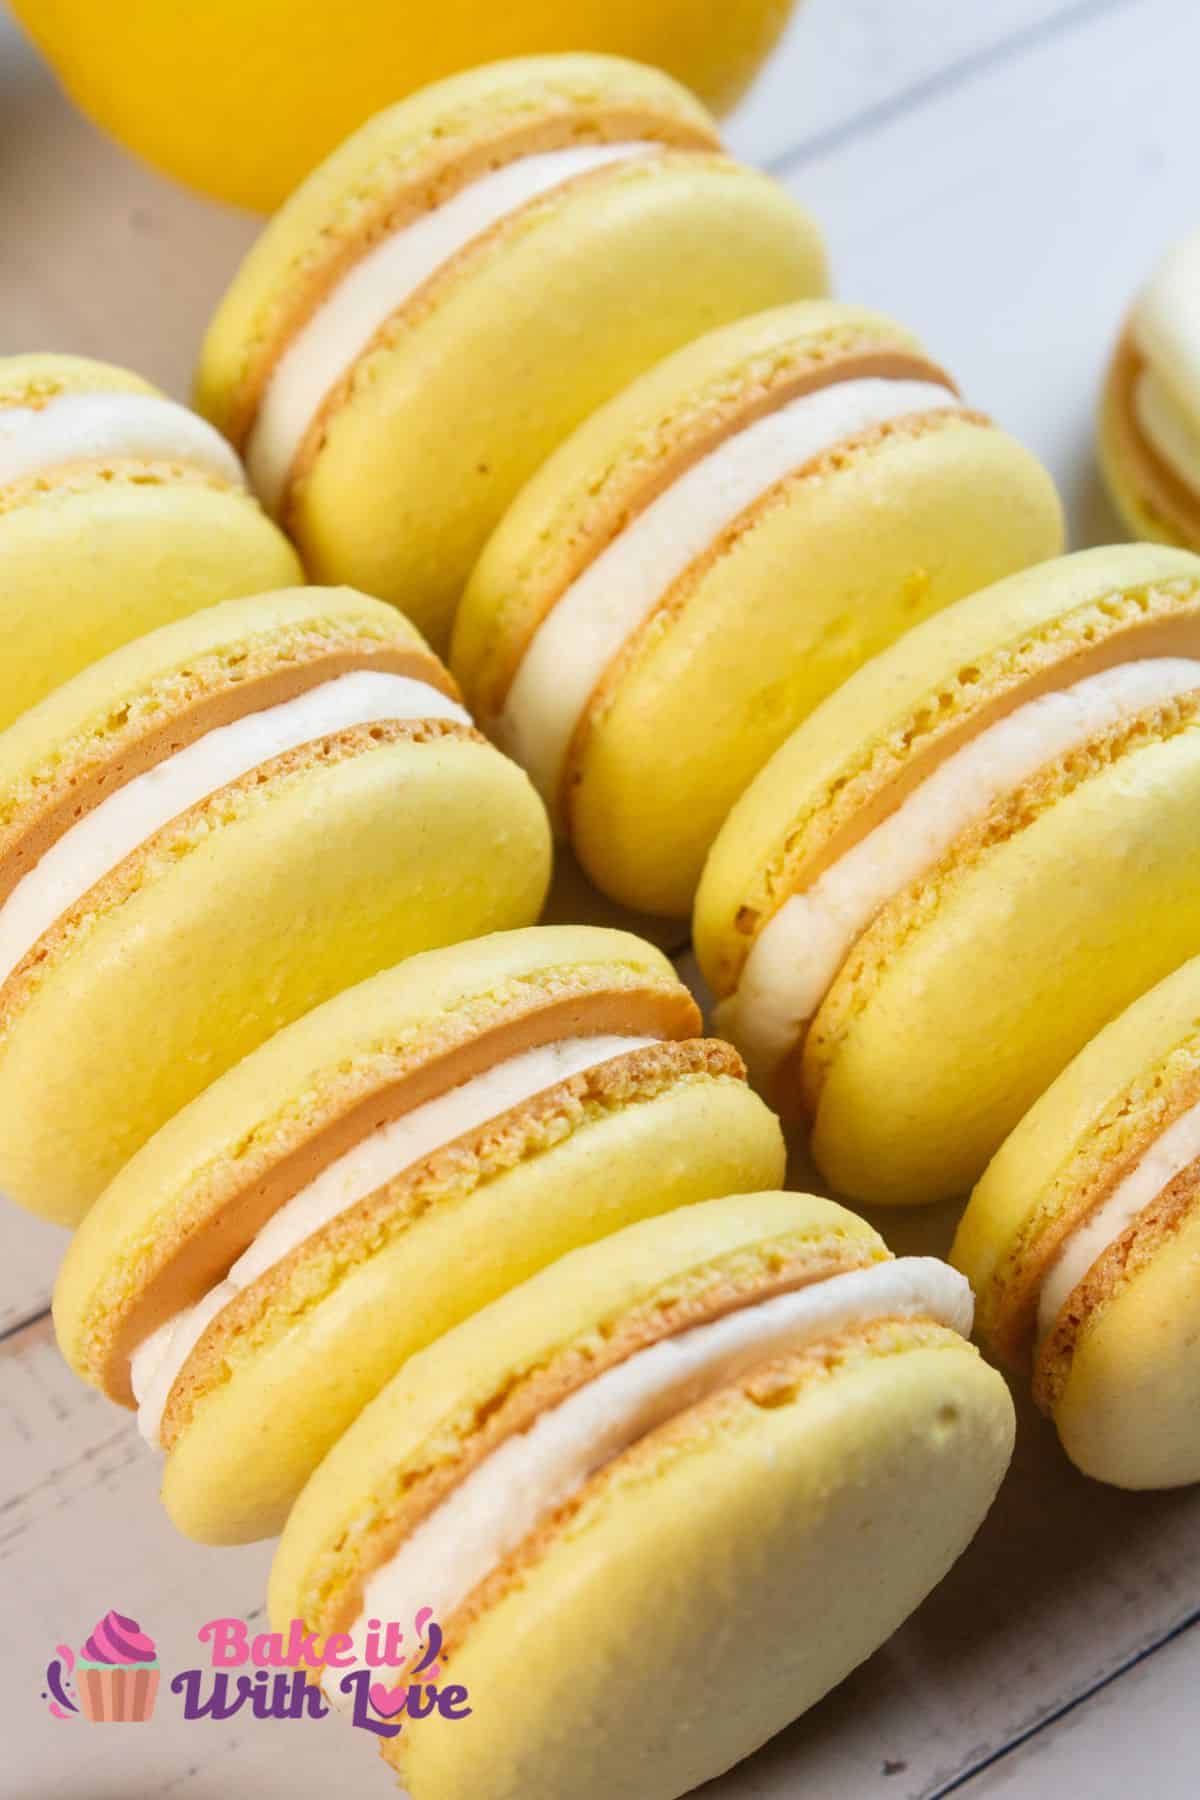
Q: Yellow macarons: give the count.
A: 9